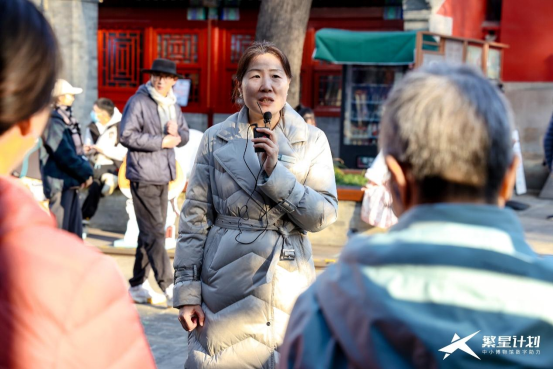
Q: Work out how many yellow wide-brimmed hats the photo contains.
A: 0